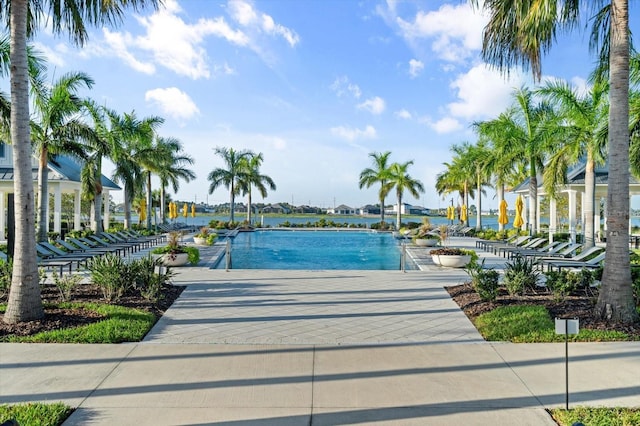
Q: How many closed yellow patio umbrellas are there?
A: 10